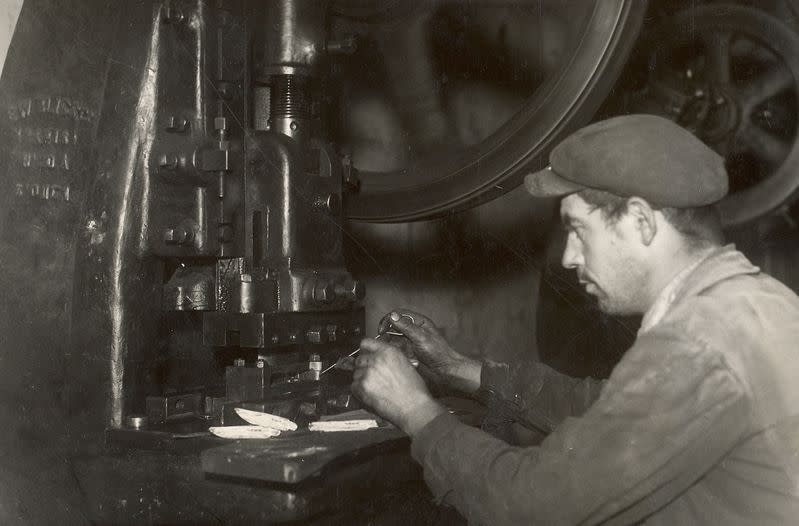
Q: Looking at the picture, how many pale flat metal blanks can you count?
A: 3